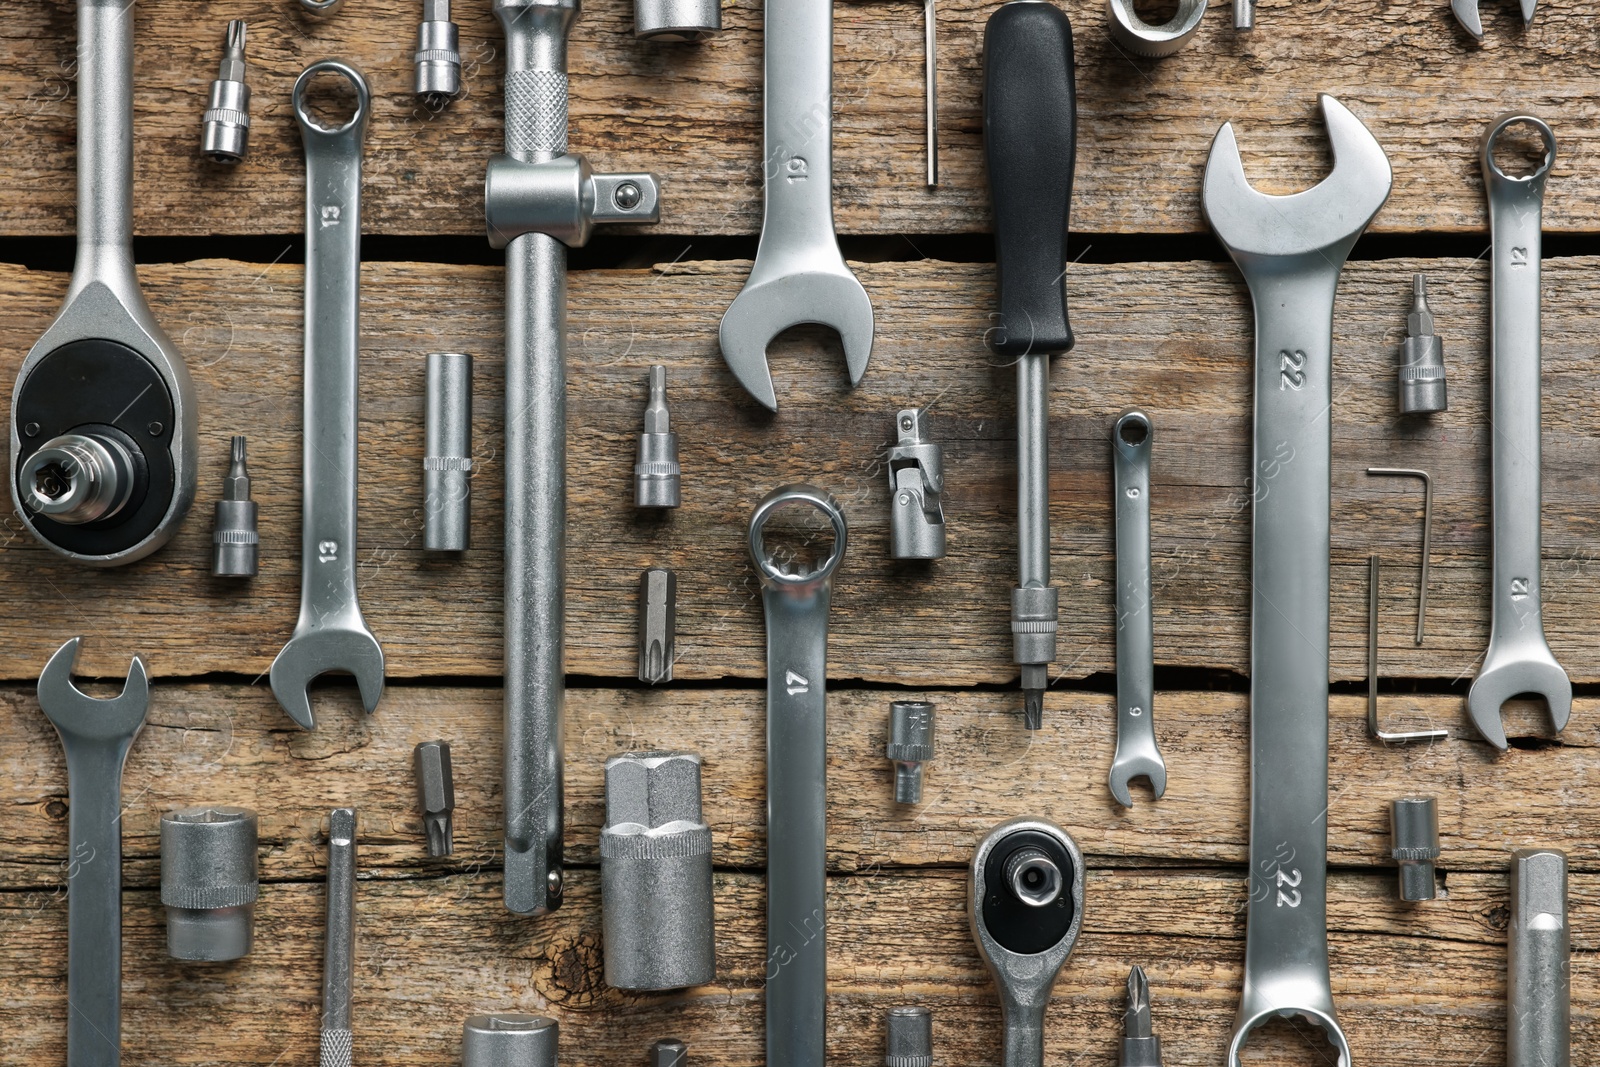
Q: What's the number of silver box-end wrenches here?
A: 5